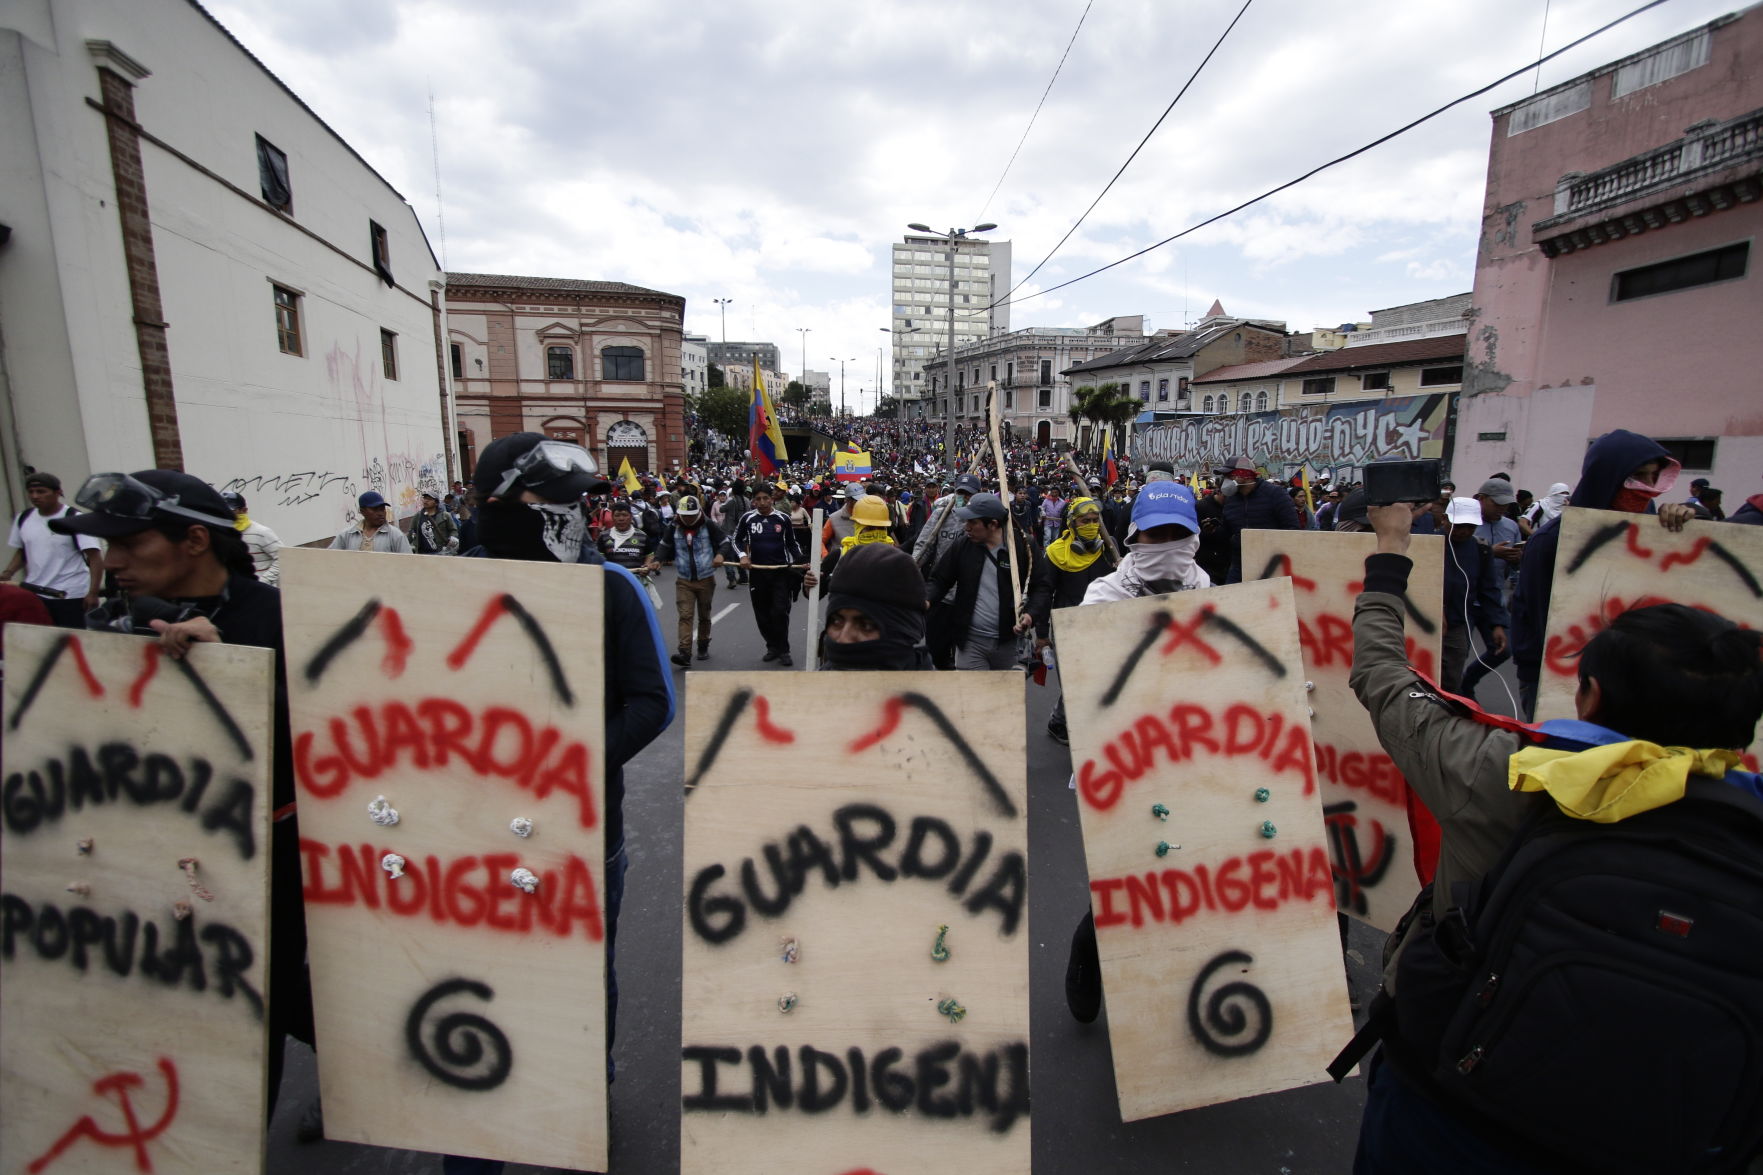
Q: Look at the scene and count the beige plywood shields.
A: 6